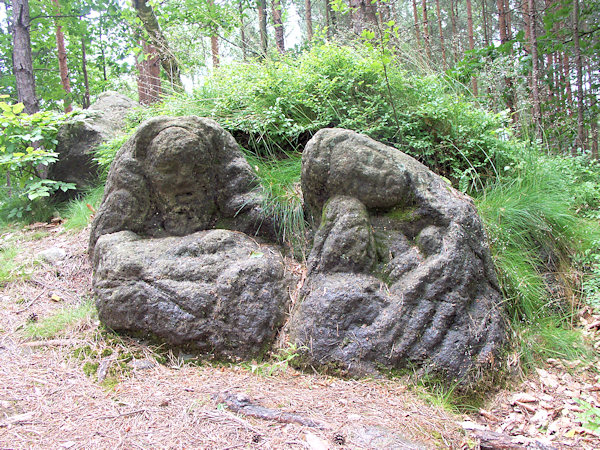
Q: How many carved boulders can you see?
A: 2